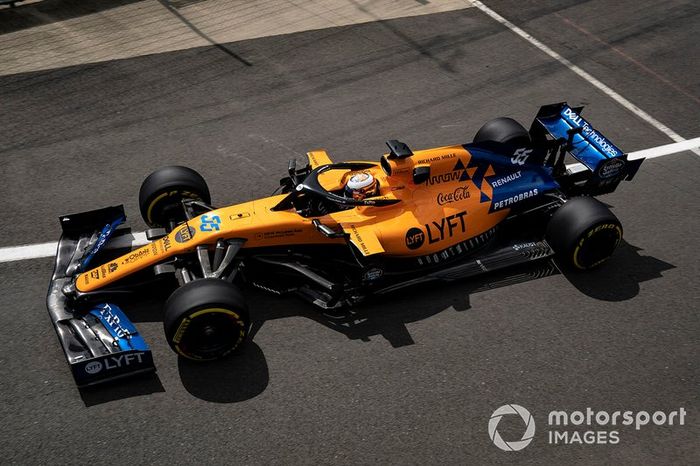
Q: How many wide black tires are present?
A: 4